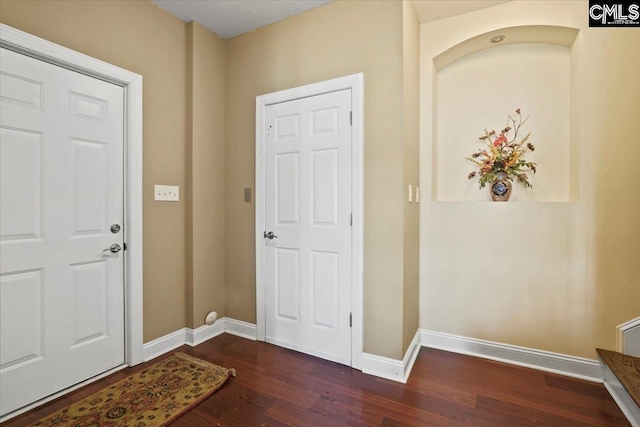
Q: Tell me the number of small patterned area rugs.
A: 1